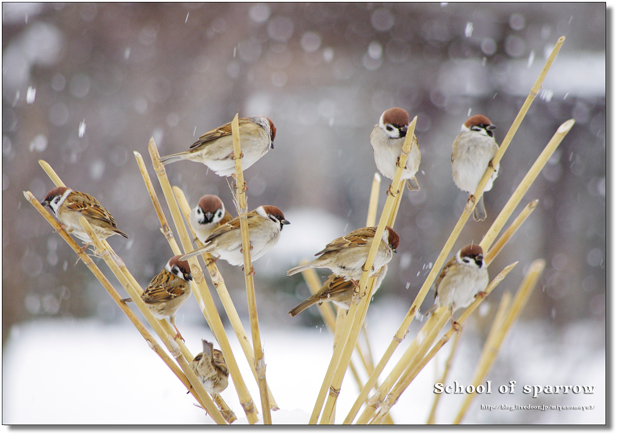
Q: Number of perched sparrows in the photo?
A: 11